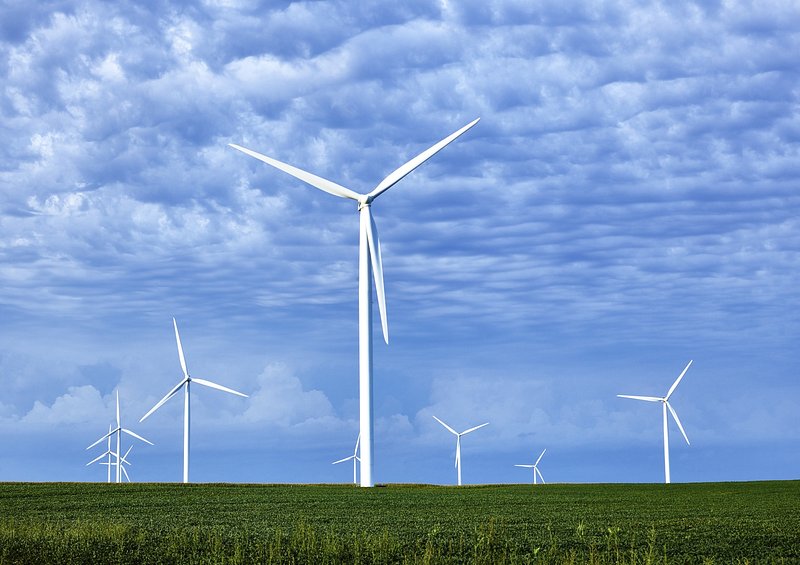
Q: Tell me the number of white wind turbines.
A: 9